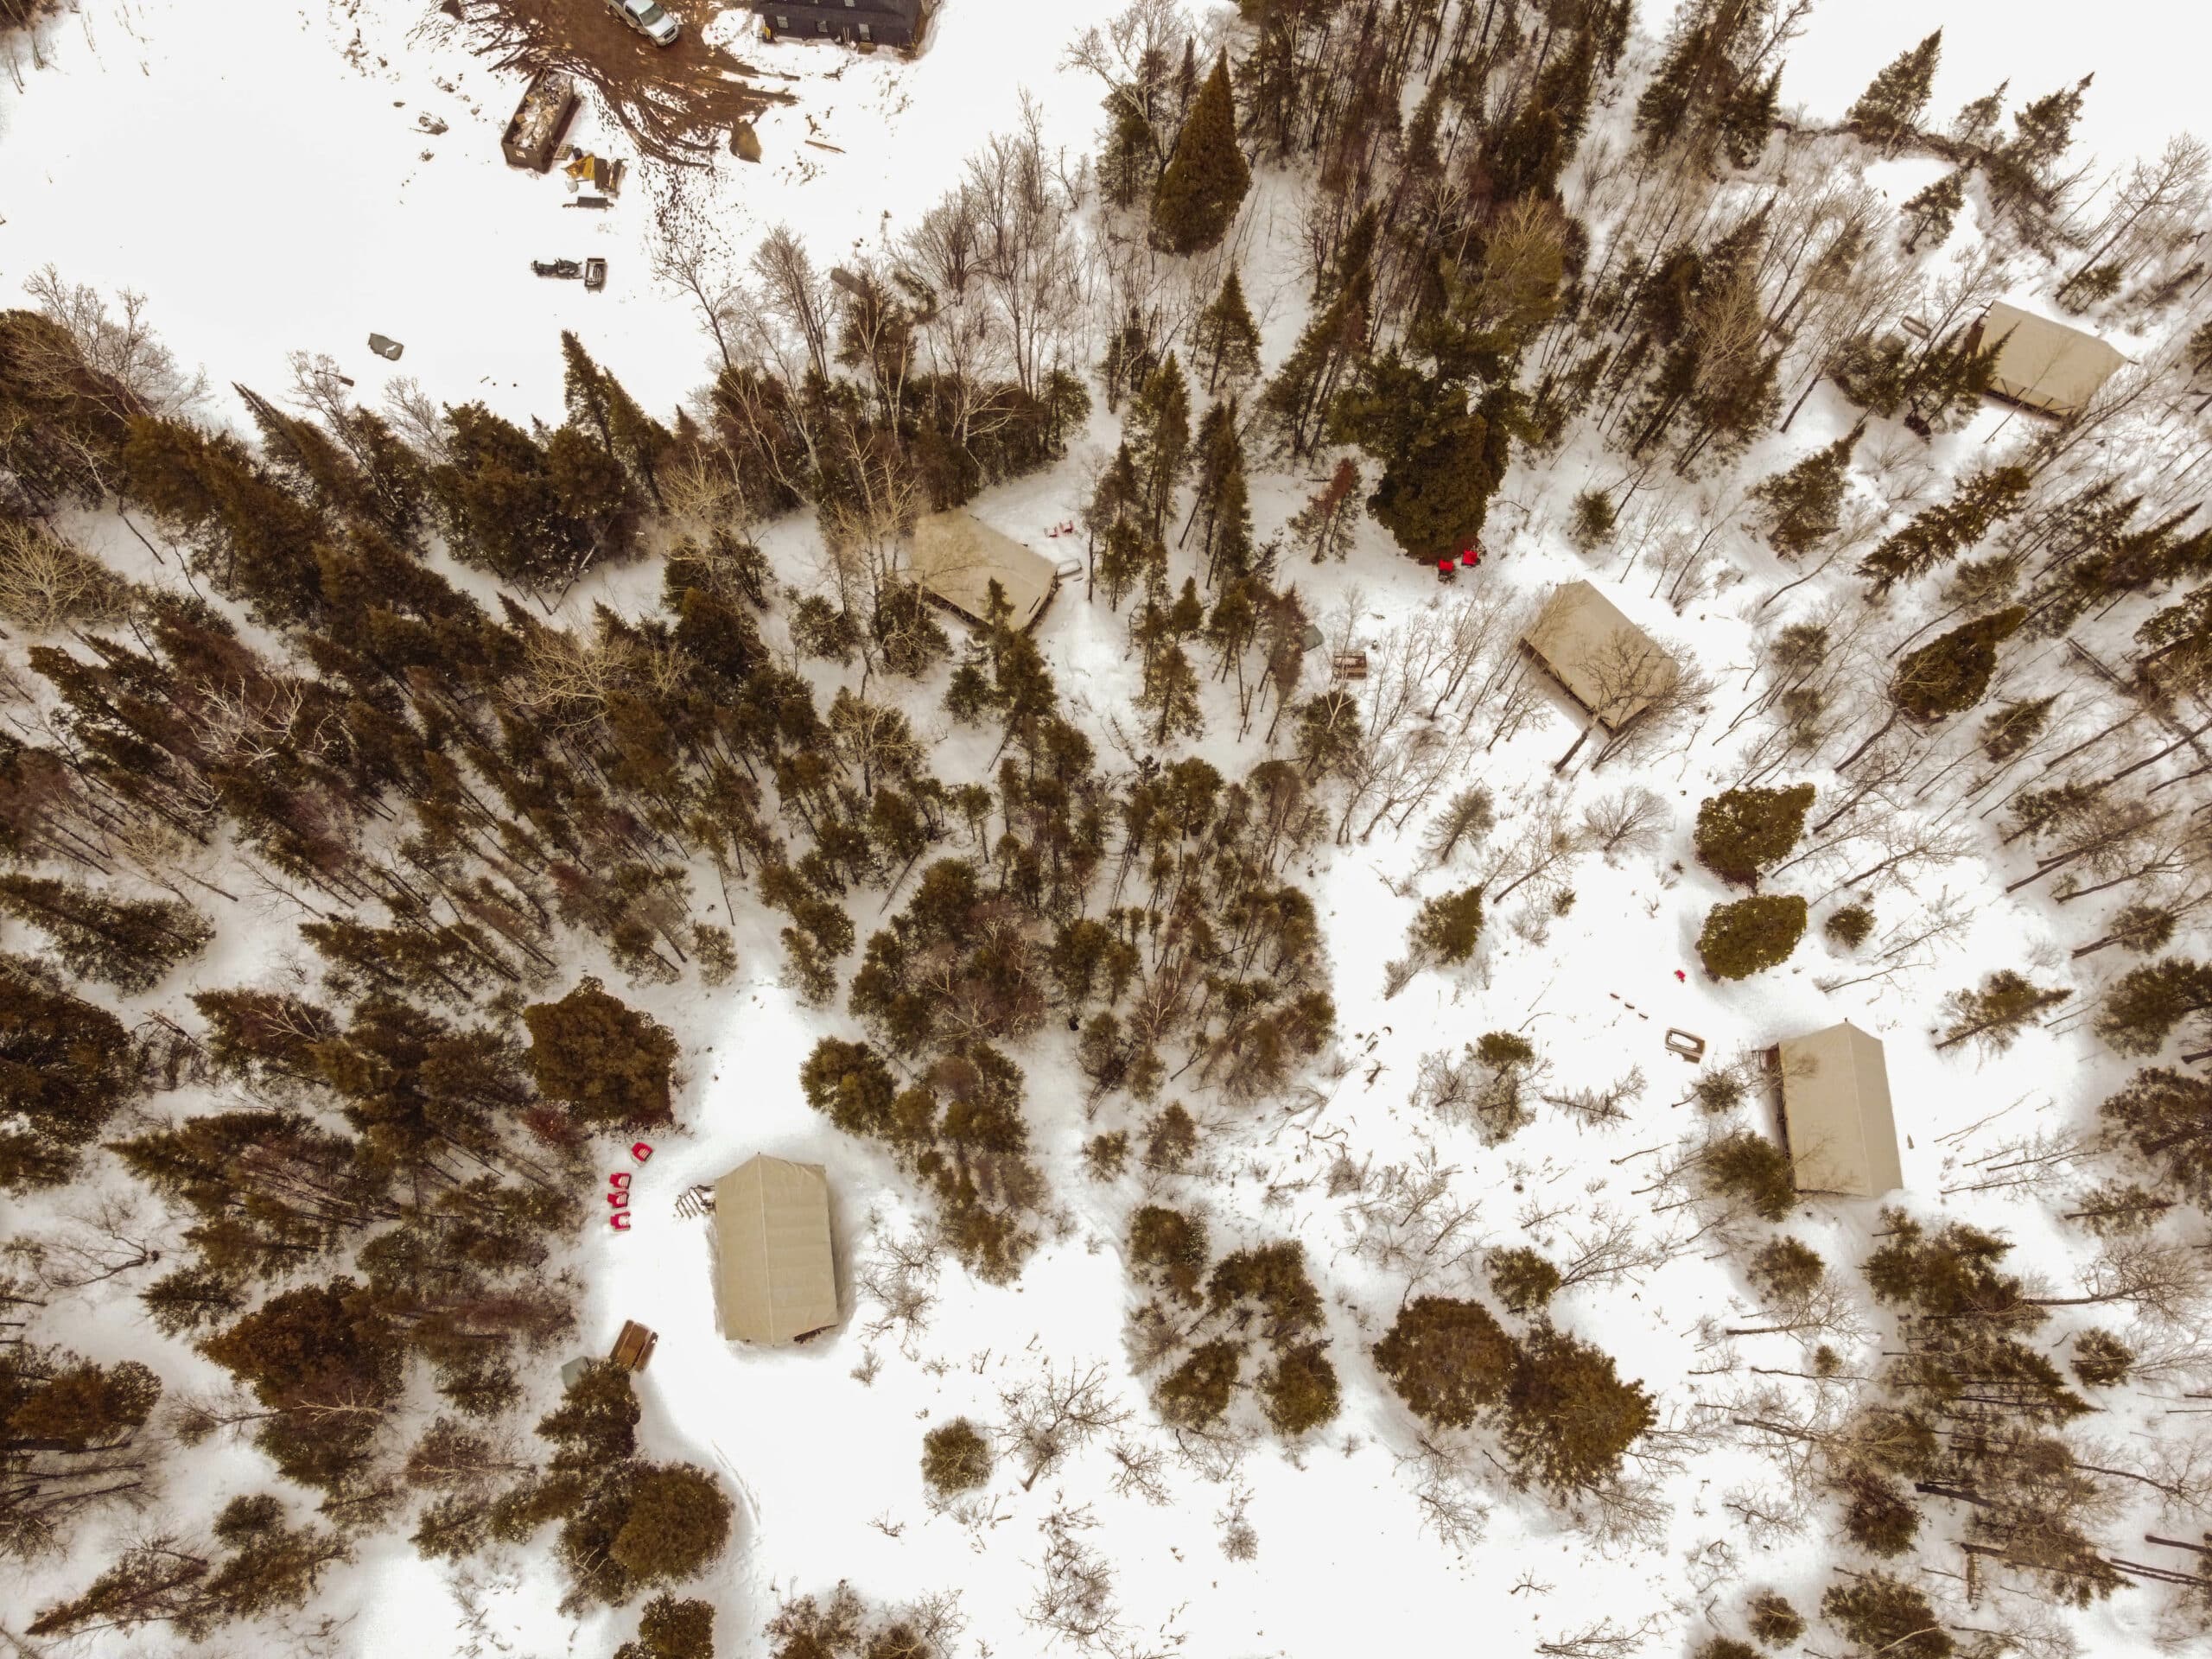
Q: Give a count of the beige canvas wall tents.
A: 5